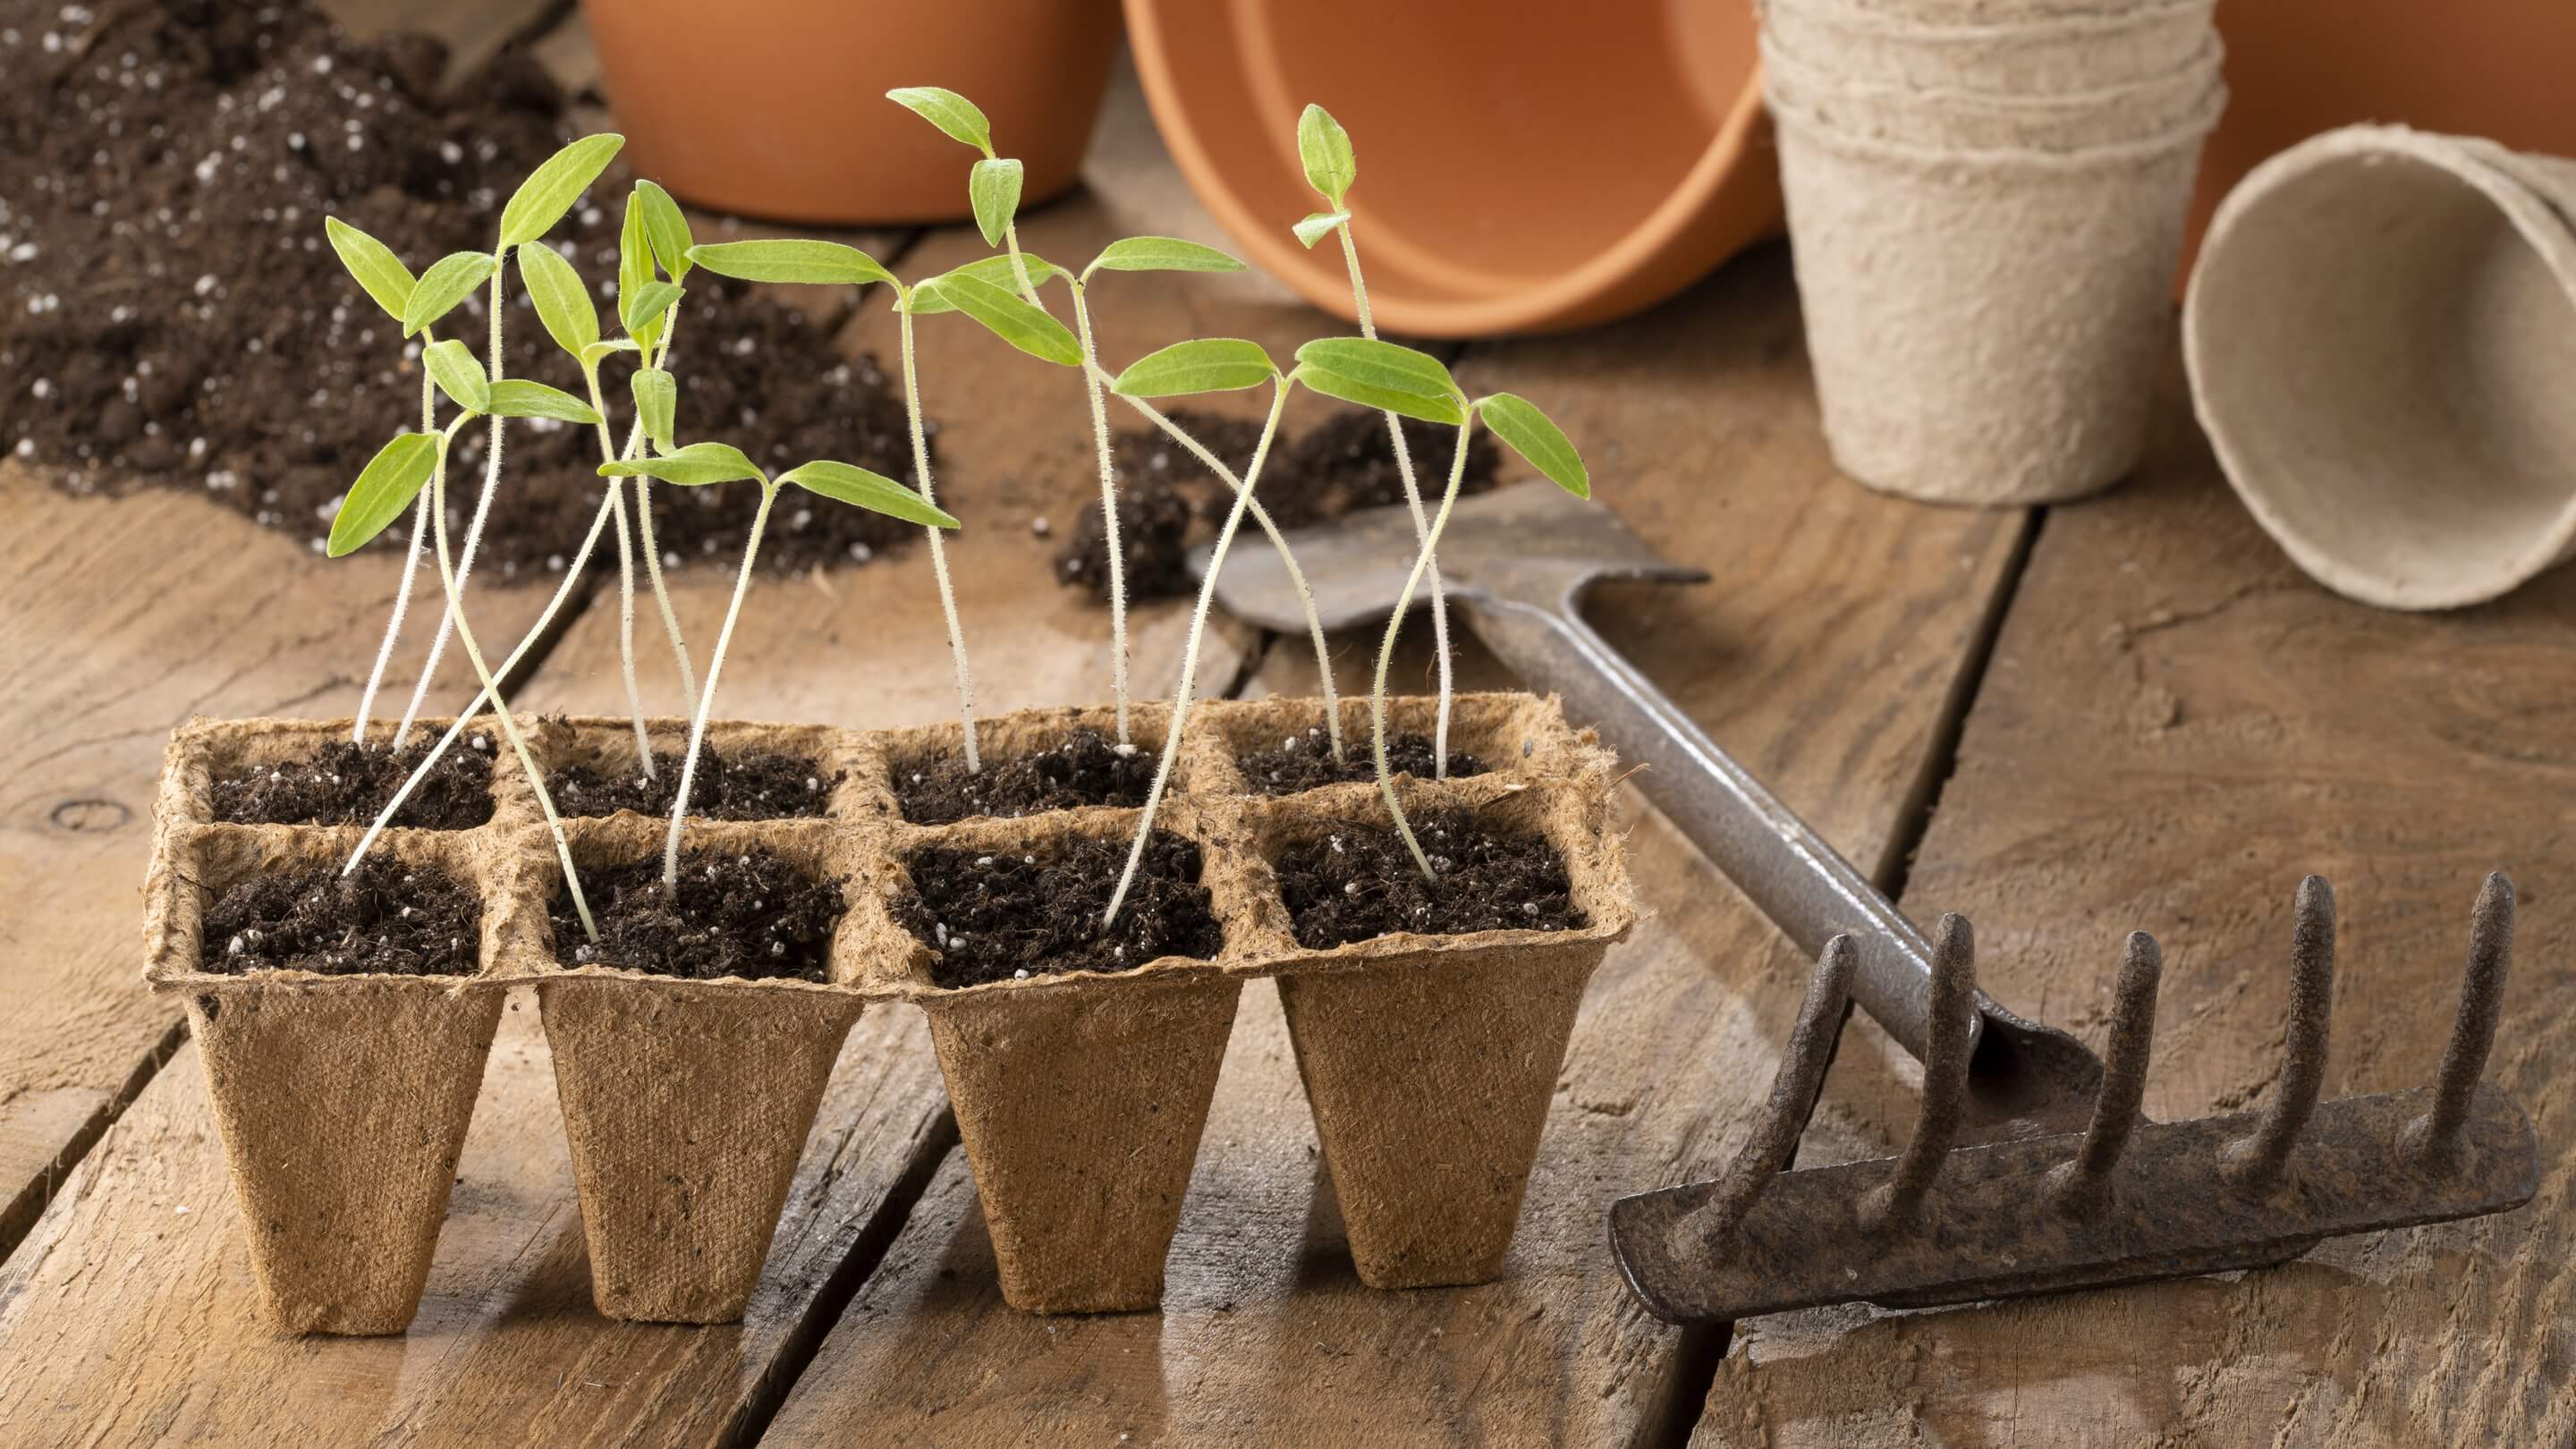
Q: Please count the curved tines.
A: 5